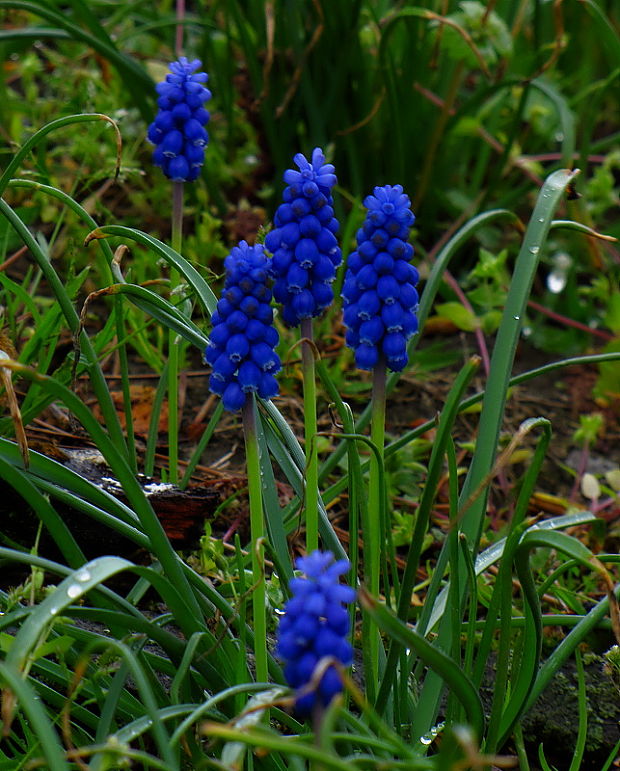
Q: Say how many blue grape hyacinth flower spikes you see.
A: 5